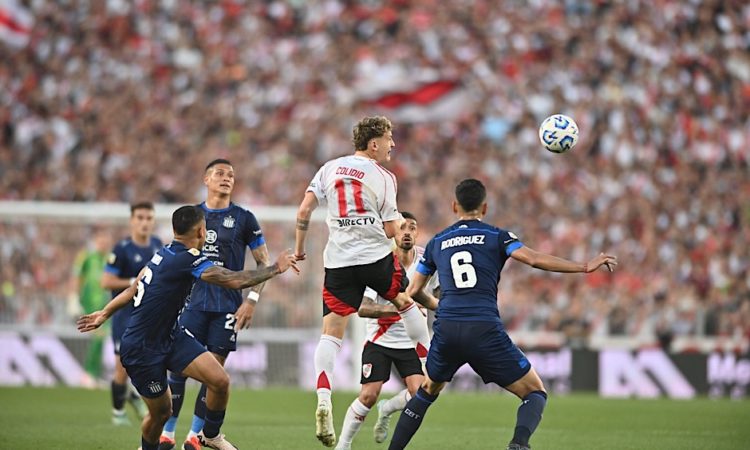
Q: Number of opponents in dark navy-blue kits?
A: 4